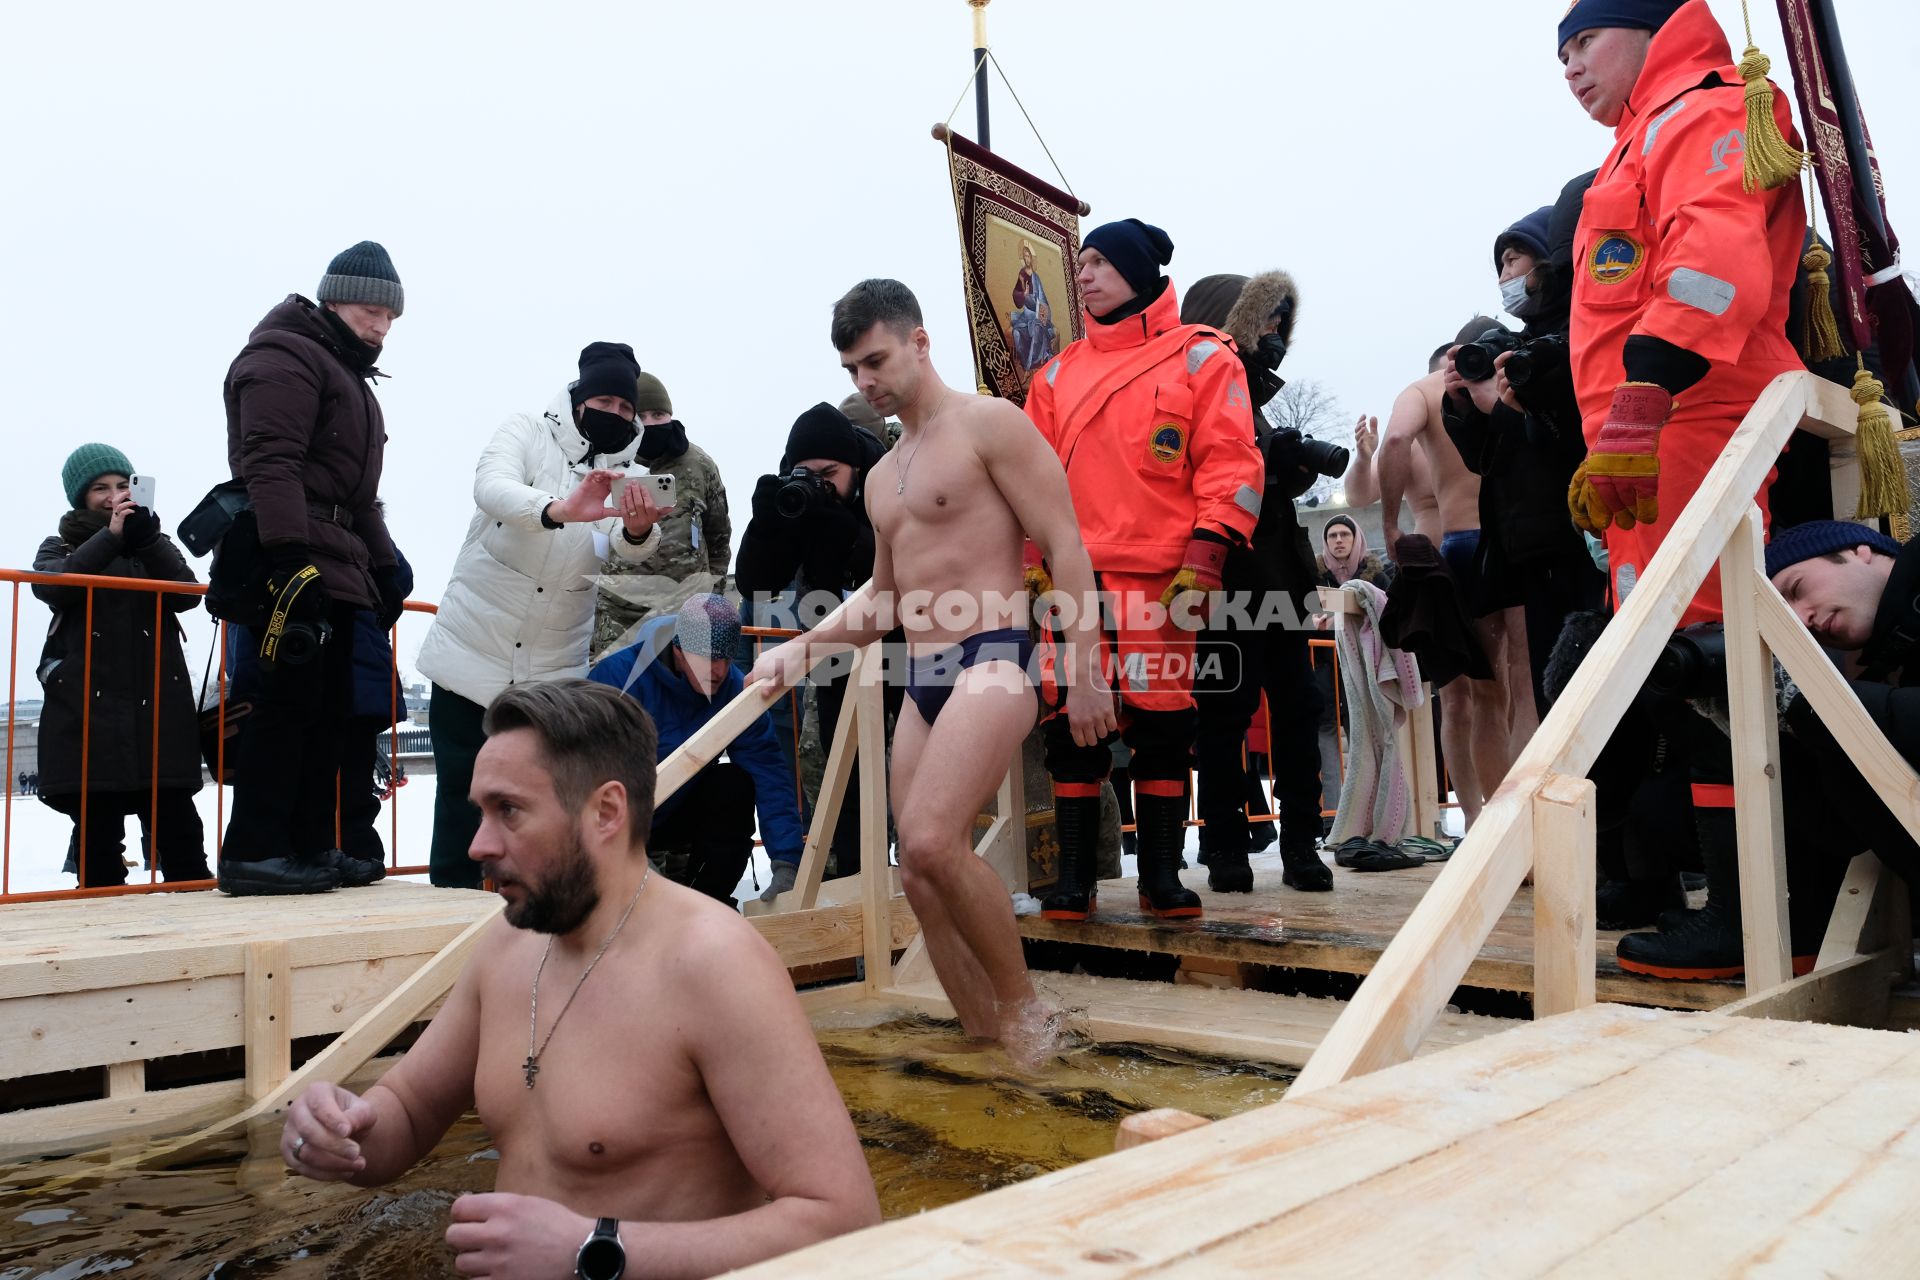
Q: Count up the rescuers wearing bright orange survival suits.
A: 2